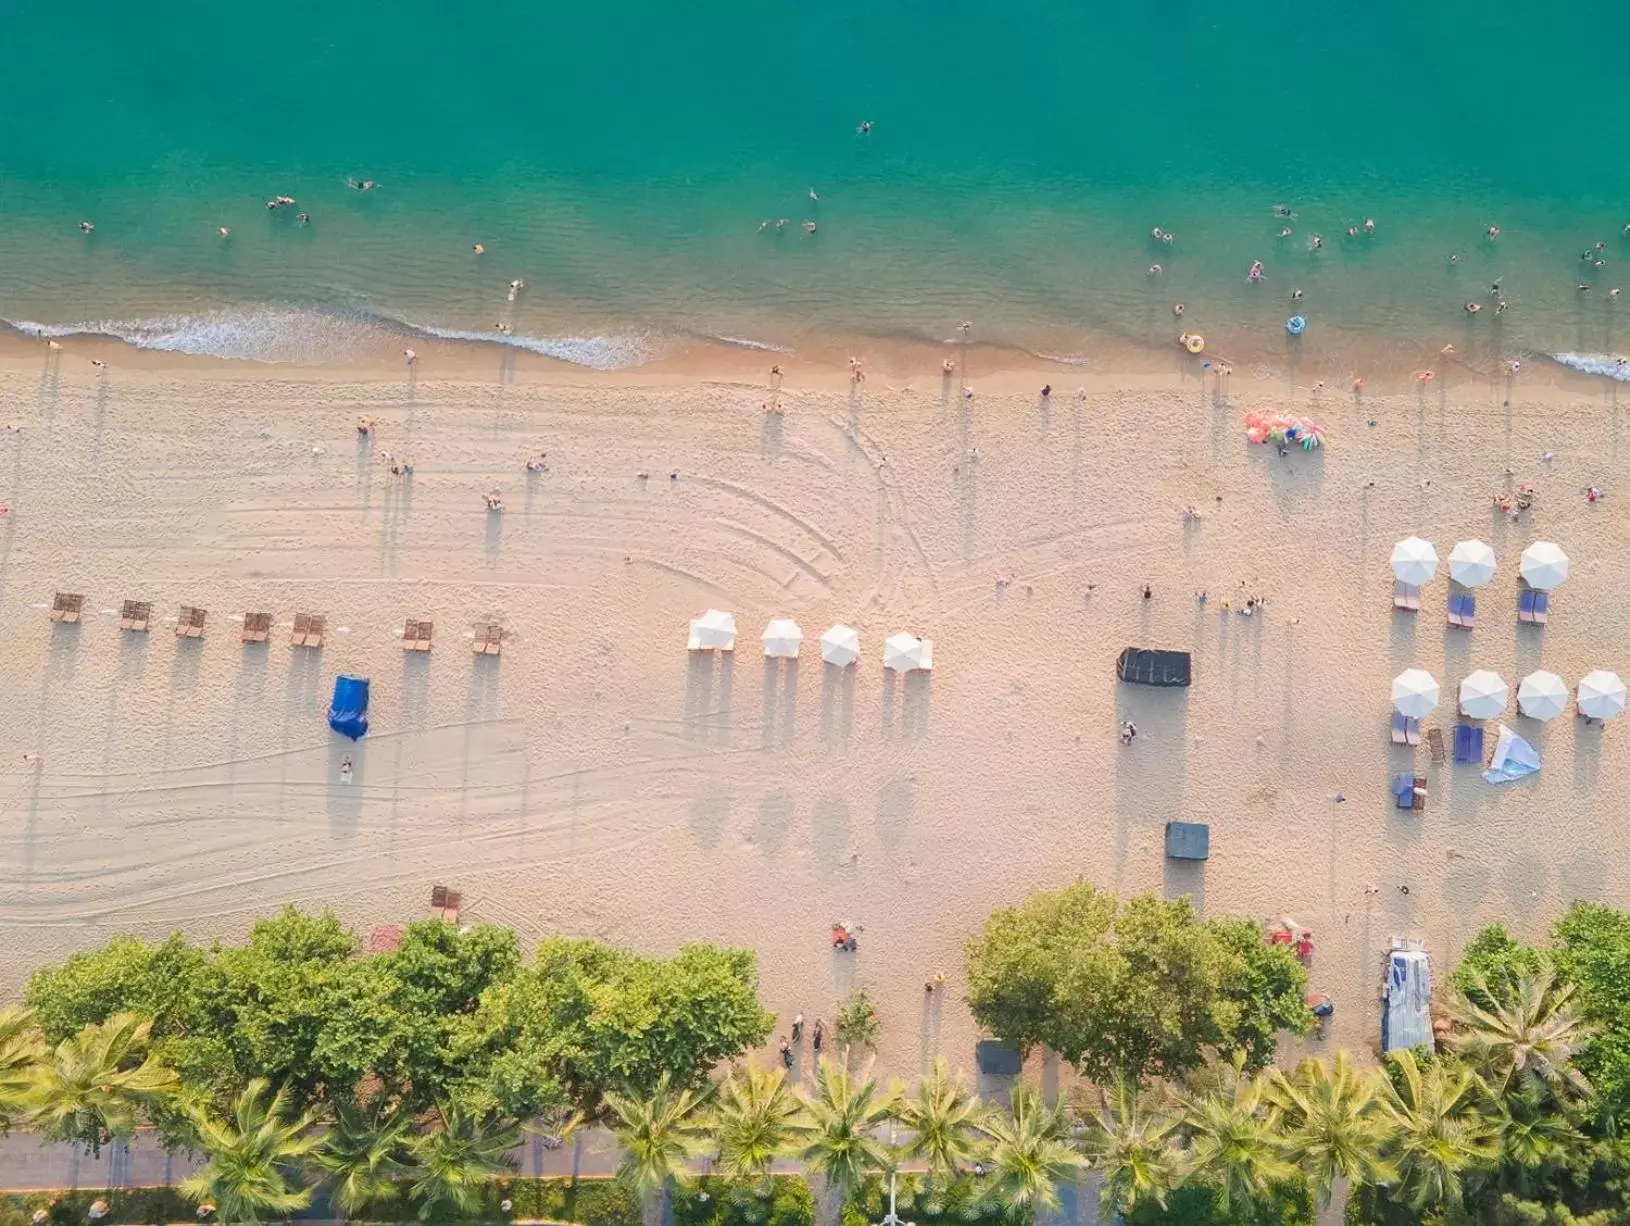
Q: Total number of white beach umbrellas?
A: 11